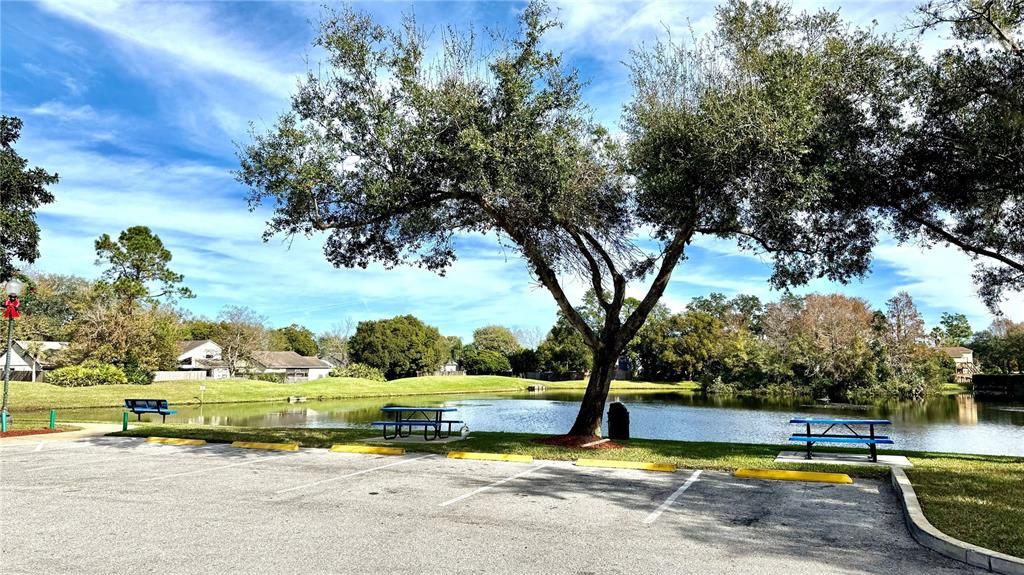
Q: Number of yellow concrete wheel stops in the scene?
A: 6